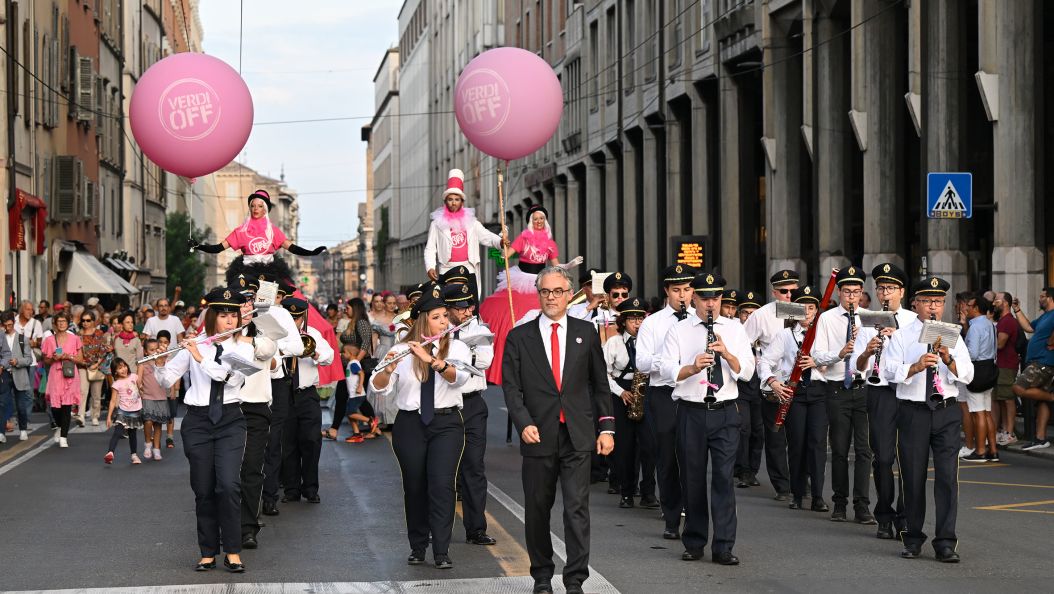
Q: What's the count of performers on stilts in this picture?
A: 3